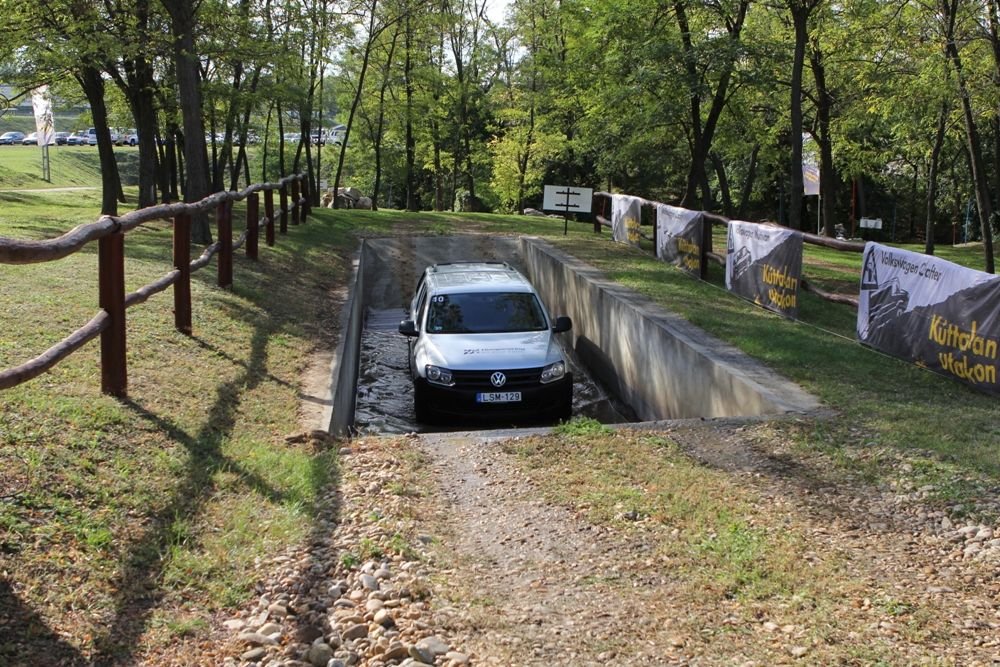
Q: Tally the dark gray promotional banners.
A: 4